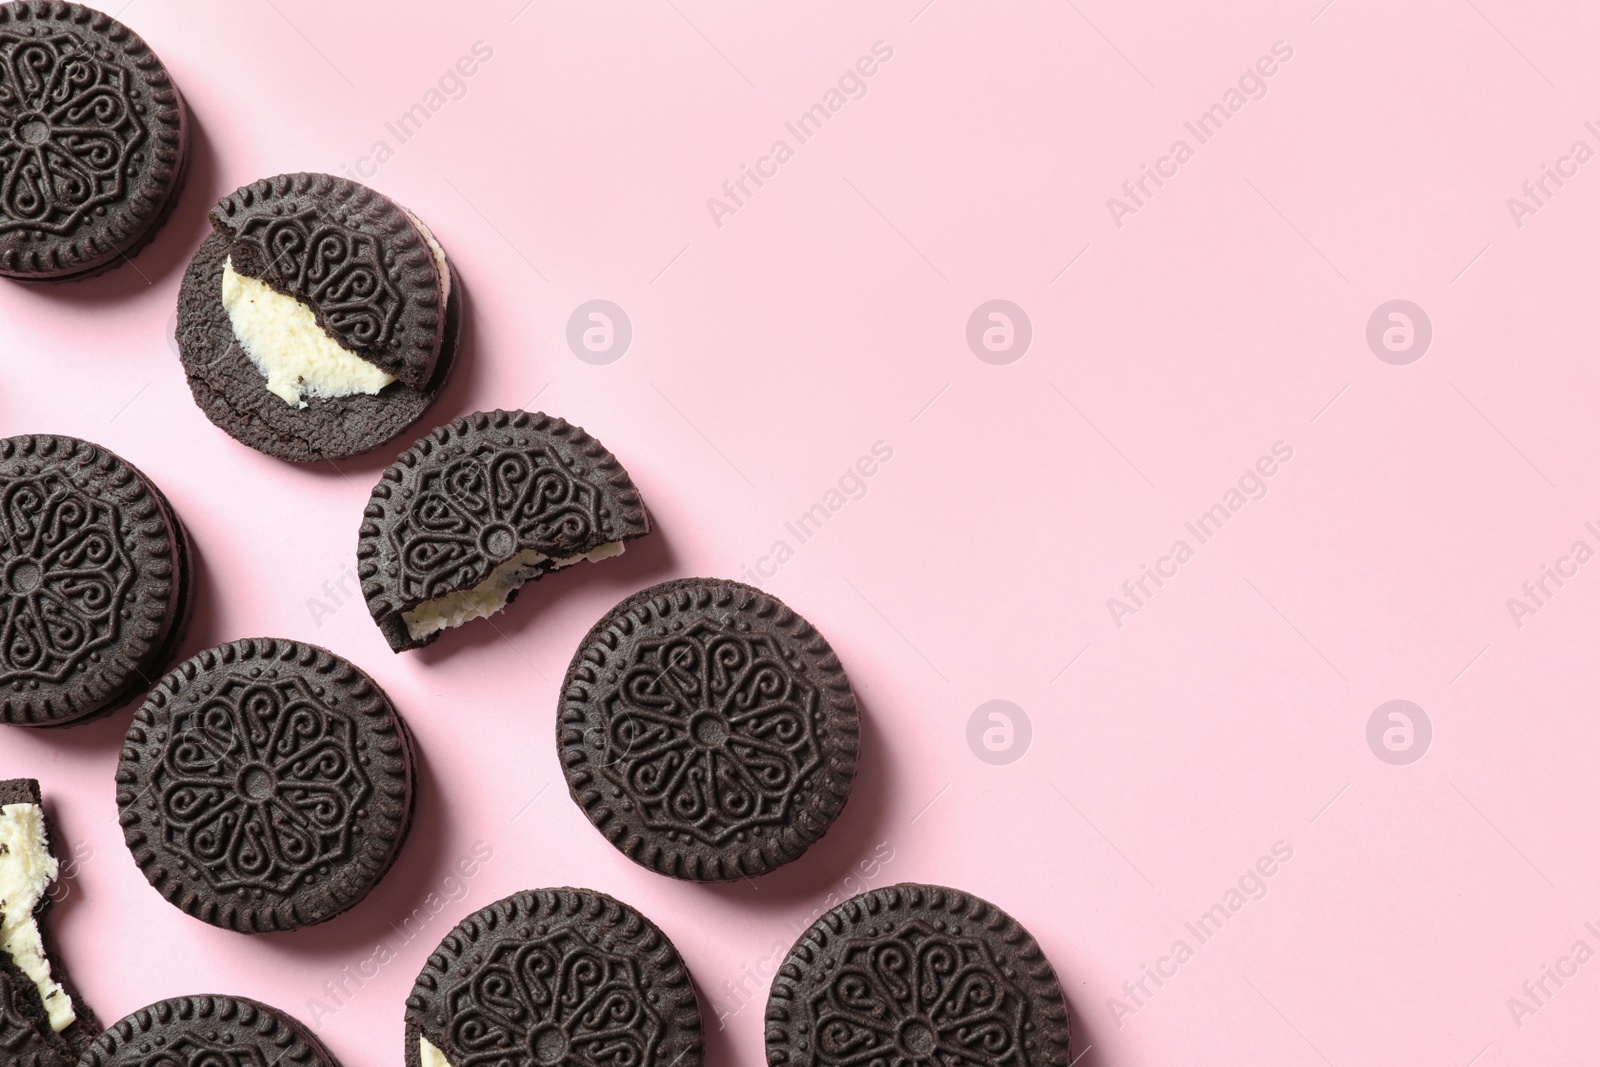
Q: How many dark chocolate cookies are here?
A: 10